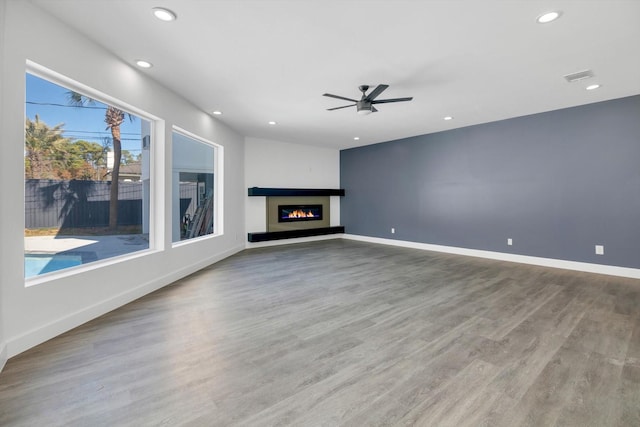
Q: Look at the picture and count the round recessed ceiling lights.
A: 8